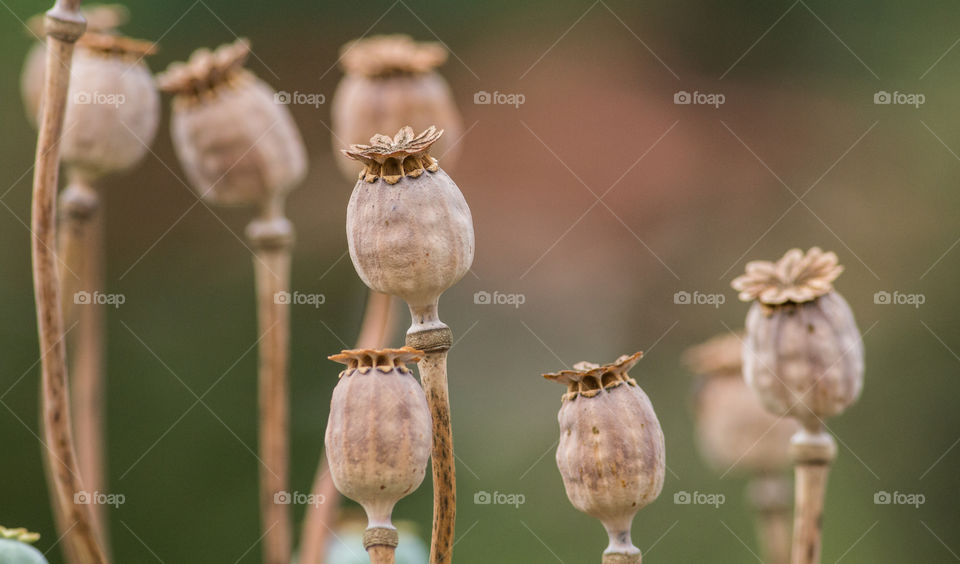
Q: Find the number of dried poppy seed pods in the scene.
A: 9